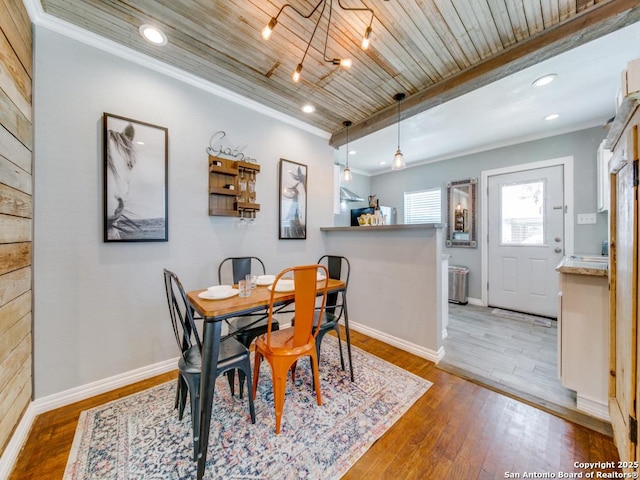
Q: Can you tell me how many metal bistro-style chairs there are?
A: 4